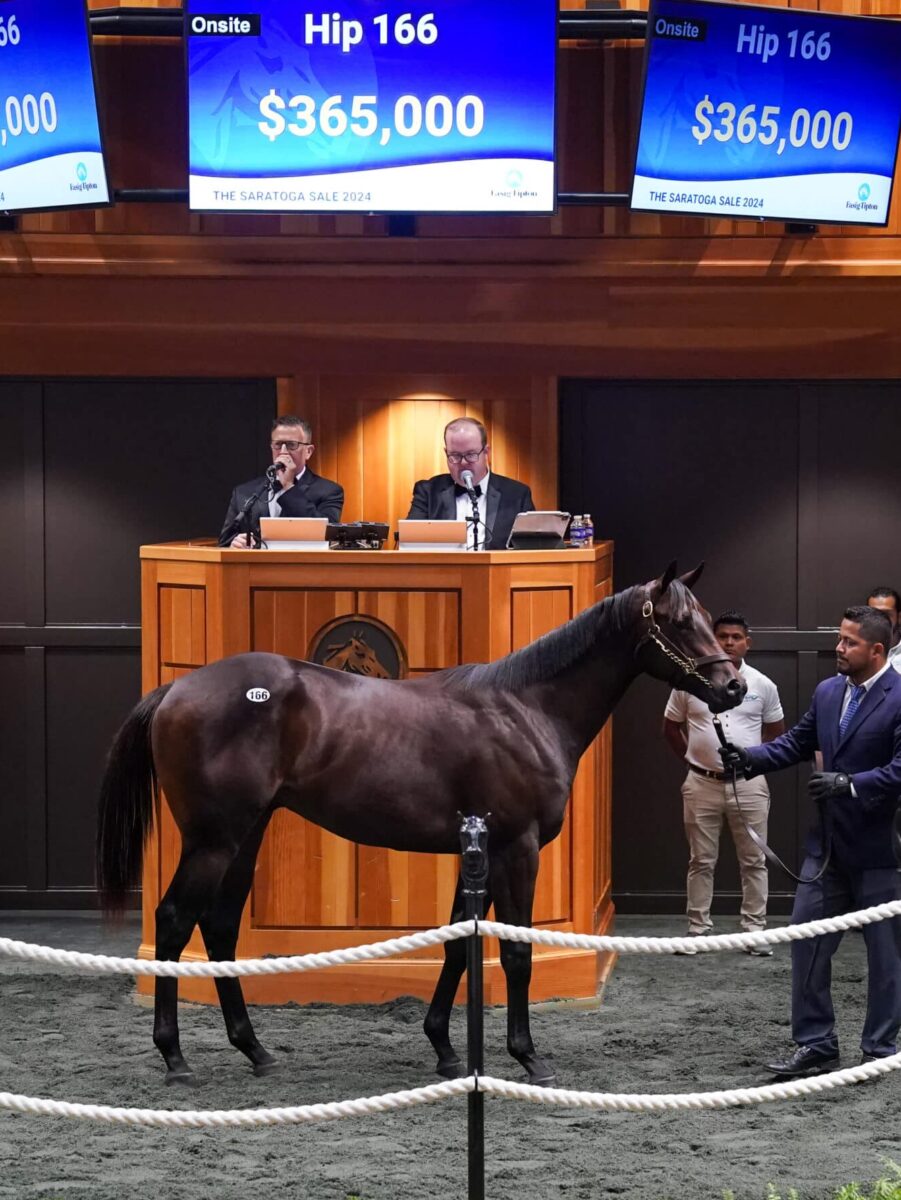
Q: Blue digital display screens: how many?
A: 3